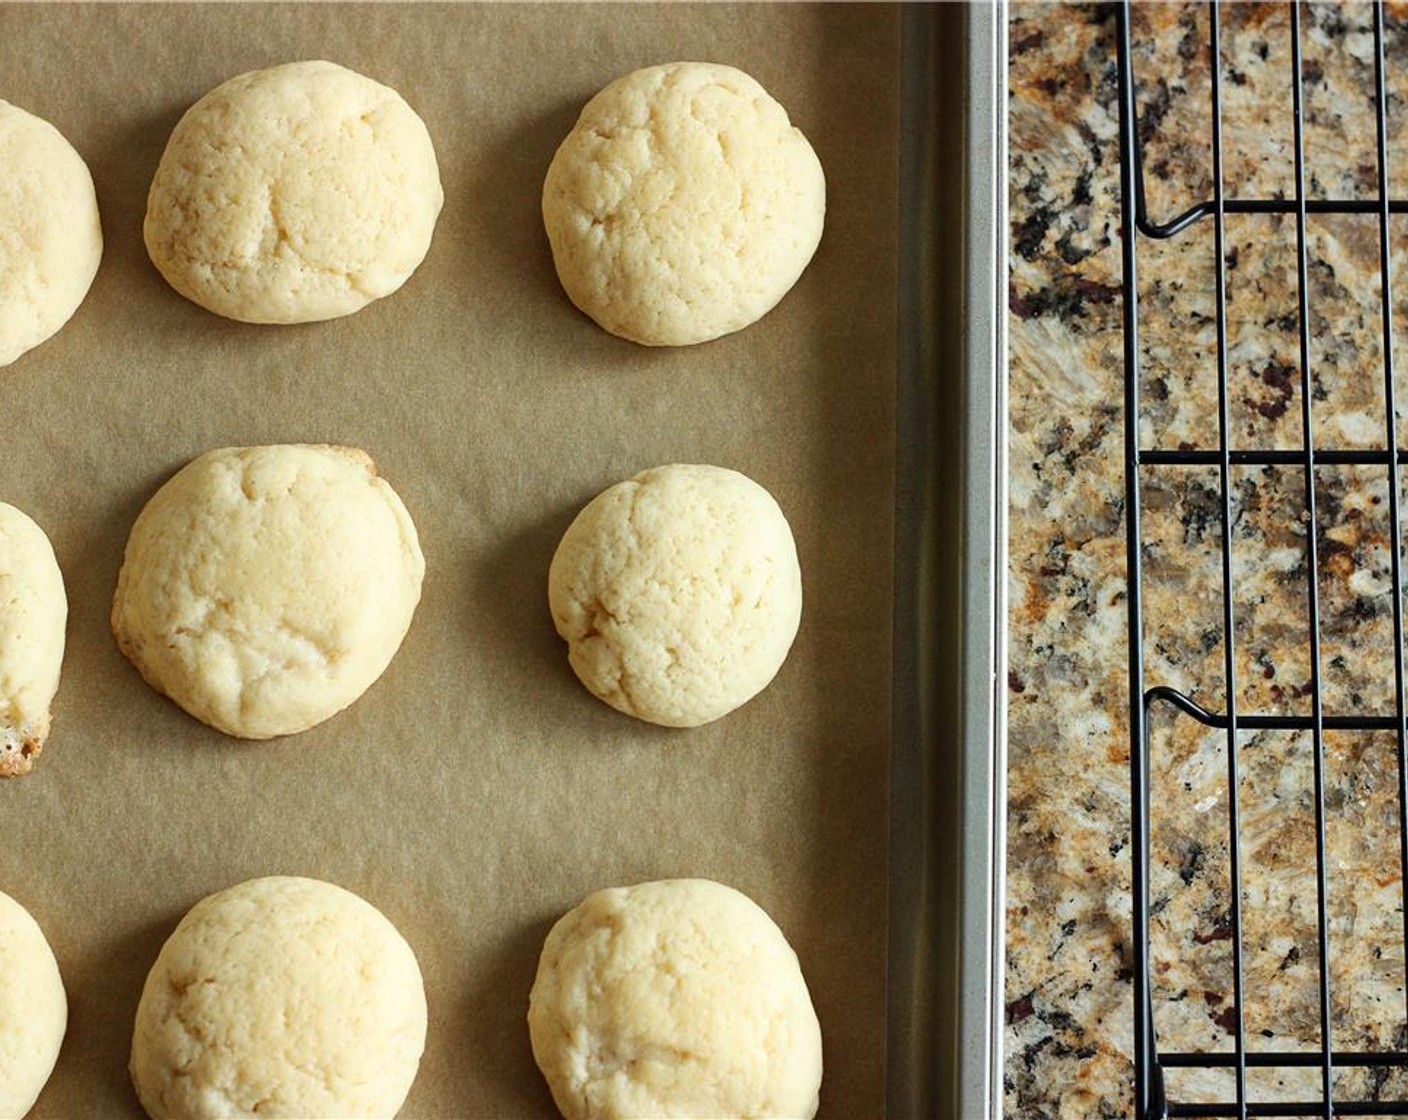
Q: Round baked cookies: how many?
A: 9